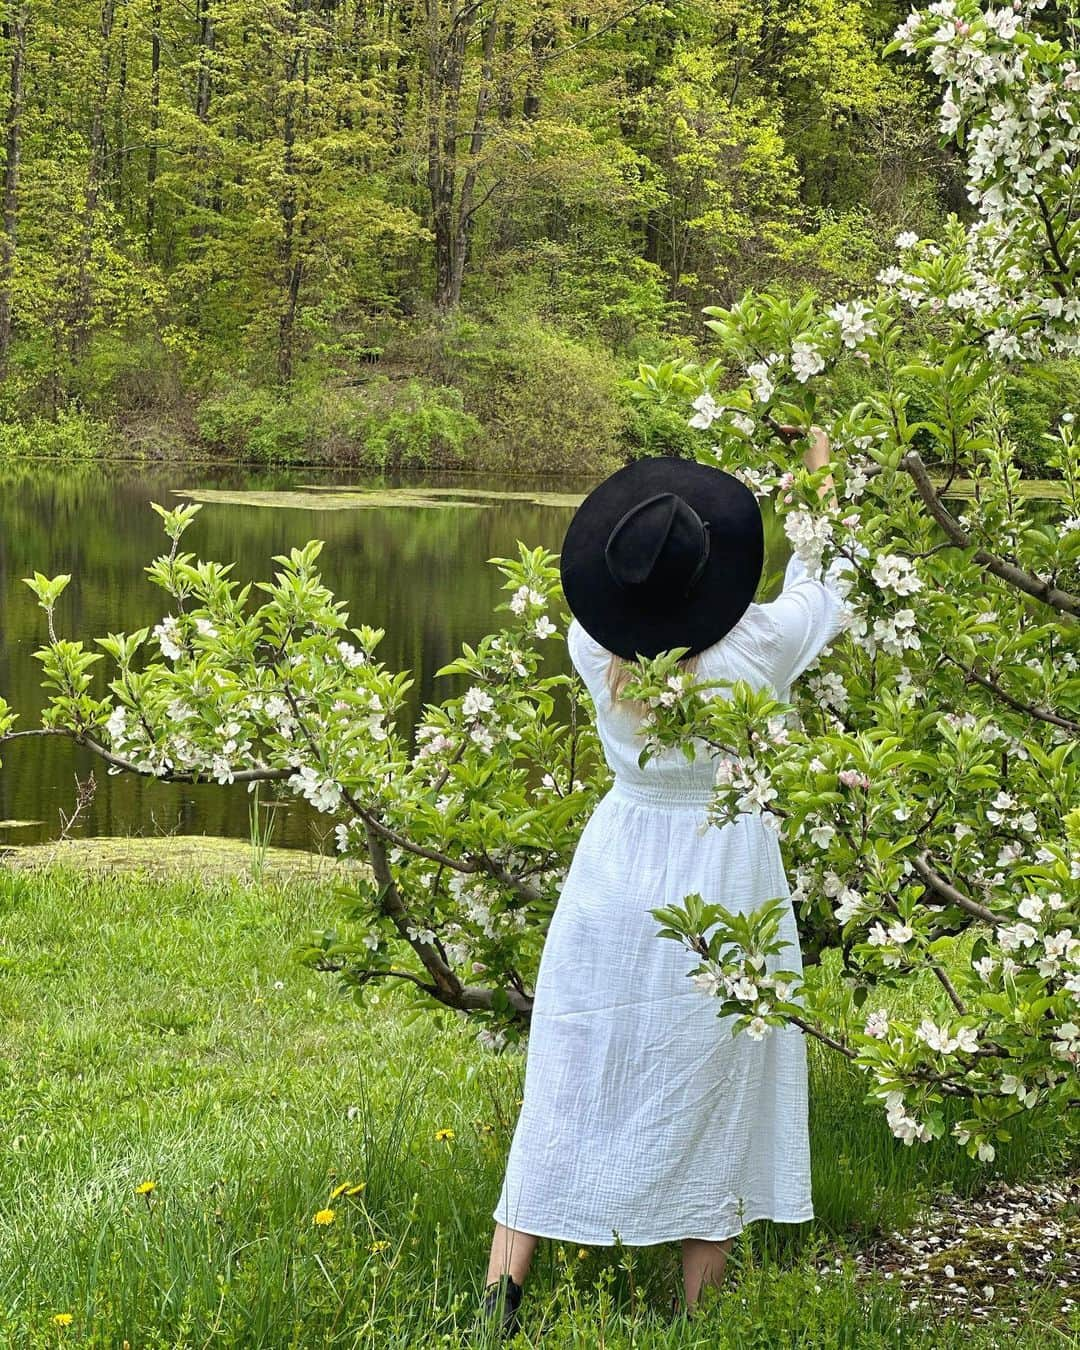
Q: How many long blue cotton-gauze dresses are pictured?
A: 0